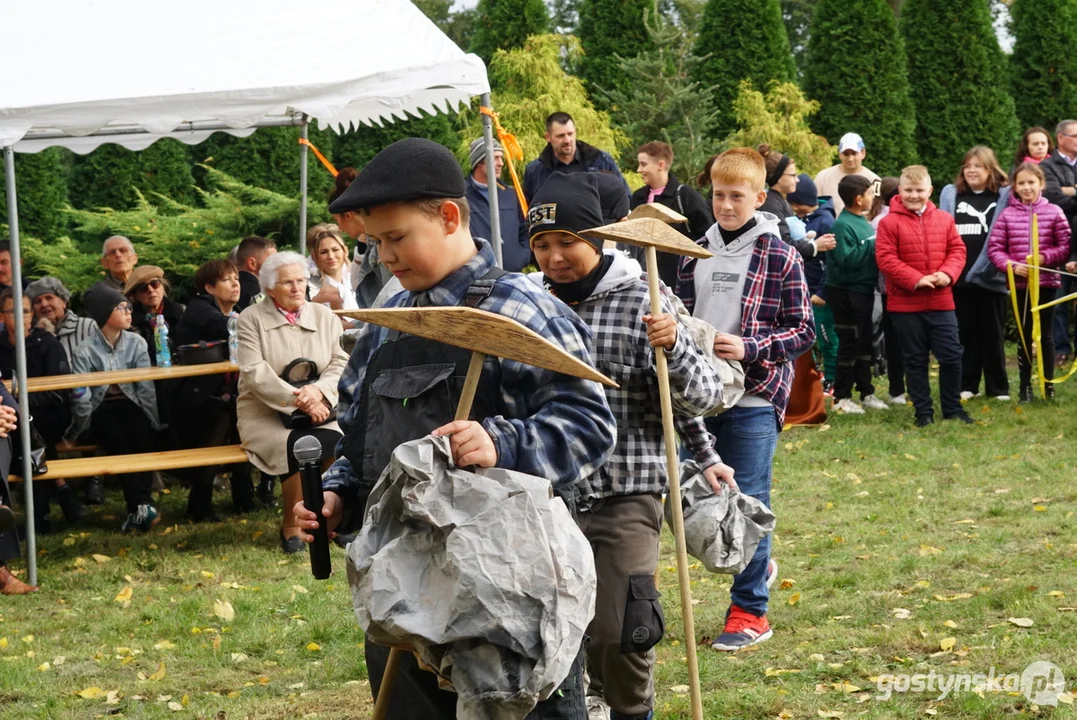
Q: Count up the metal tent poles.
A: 3